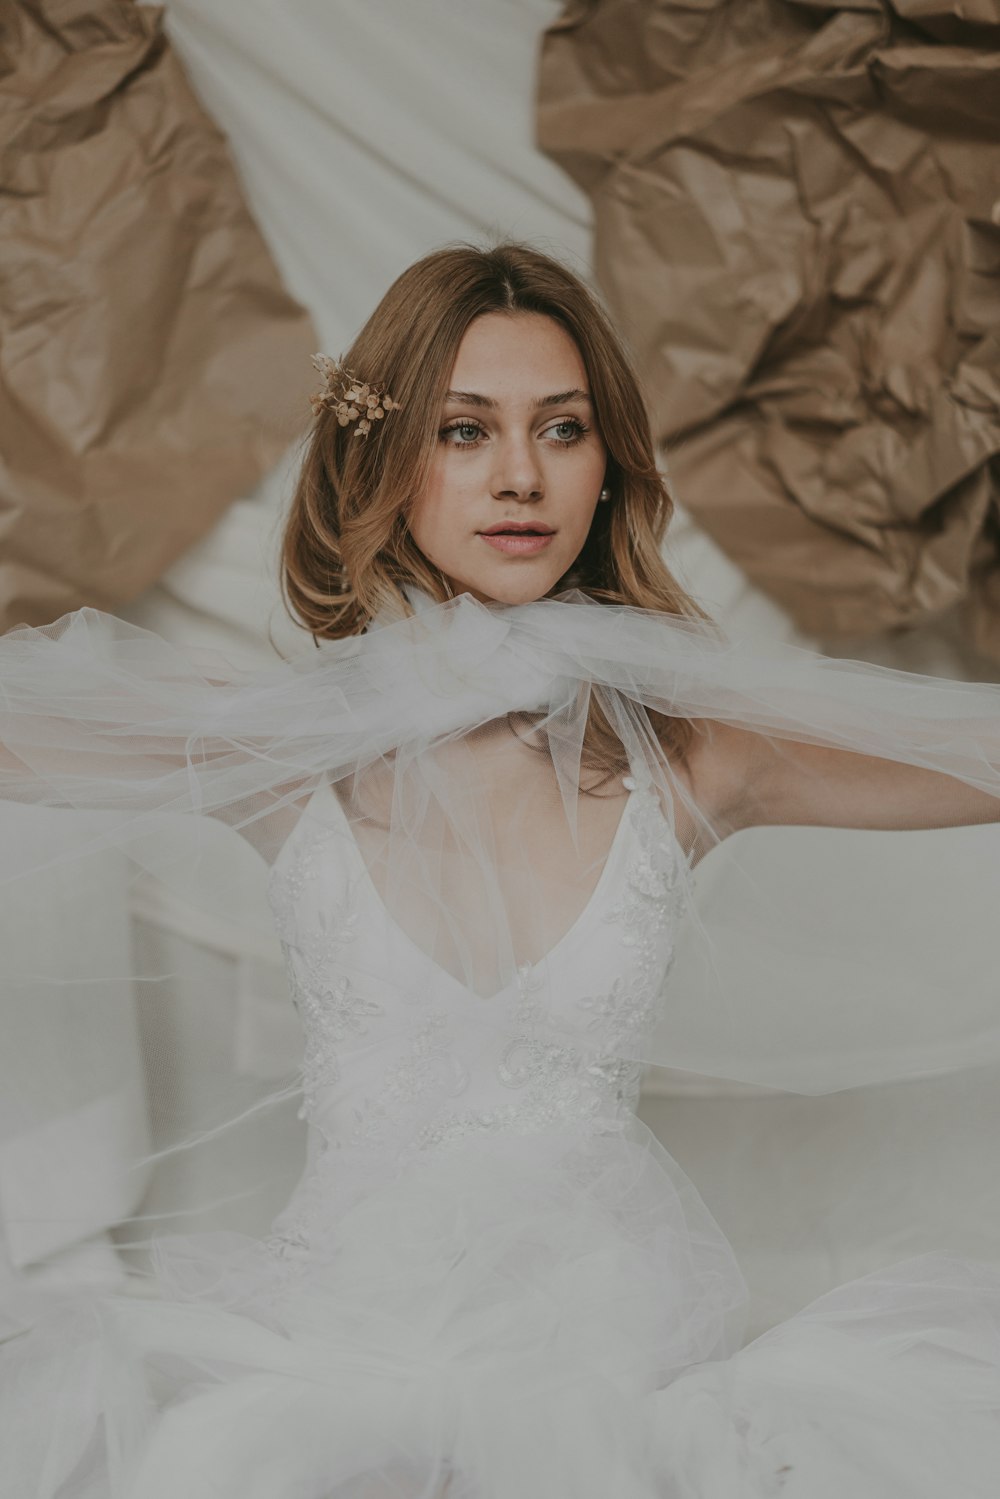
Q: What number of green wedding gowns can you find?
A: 0